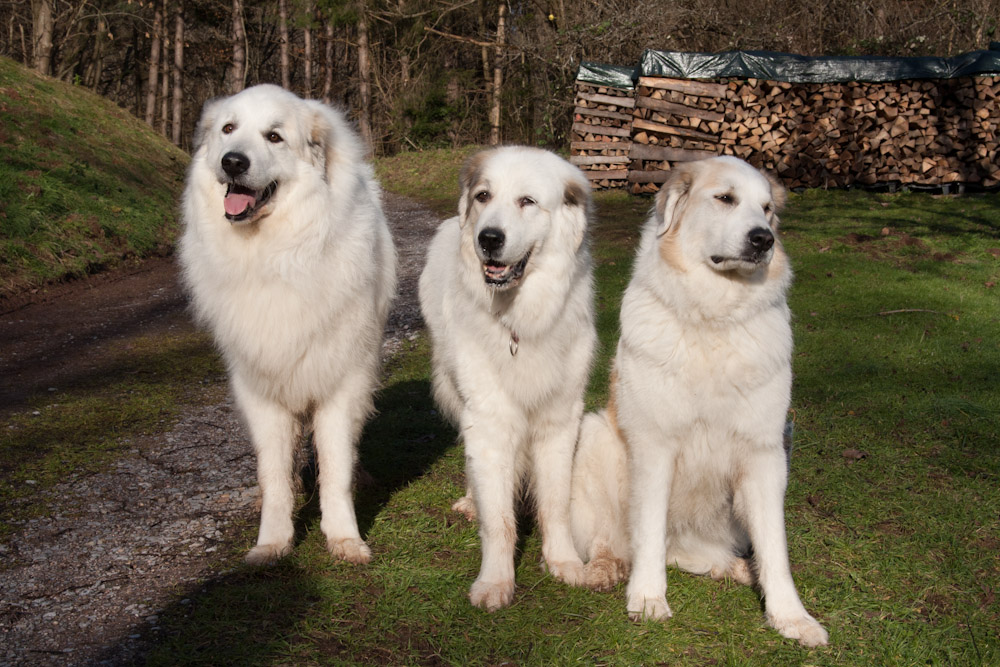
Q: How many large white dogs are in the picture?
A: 3